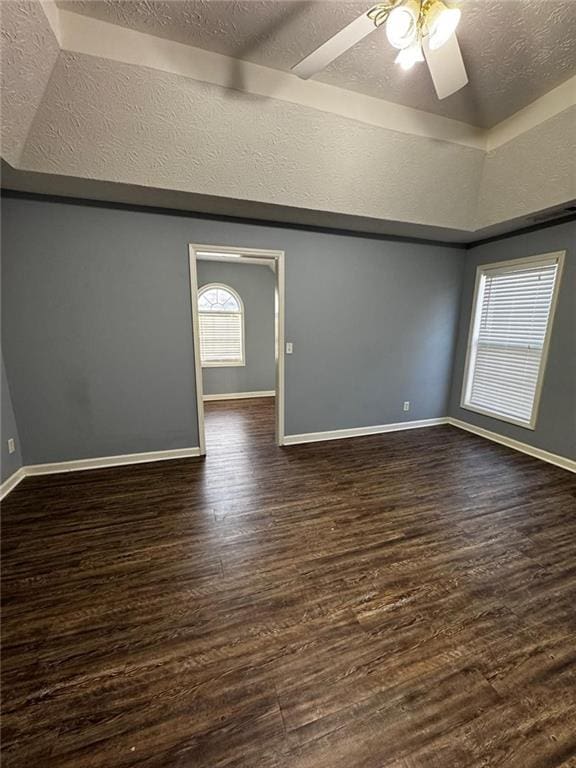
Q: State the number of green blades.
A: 0